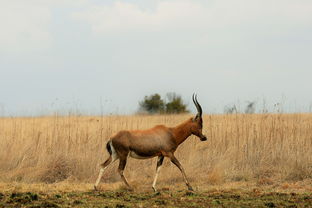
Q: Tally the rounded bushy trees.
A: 2